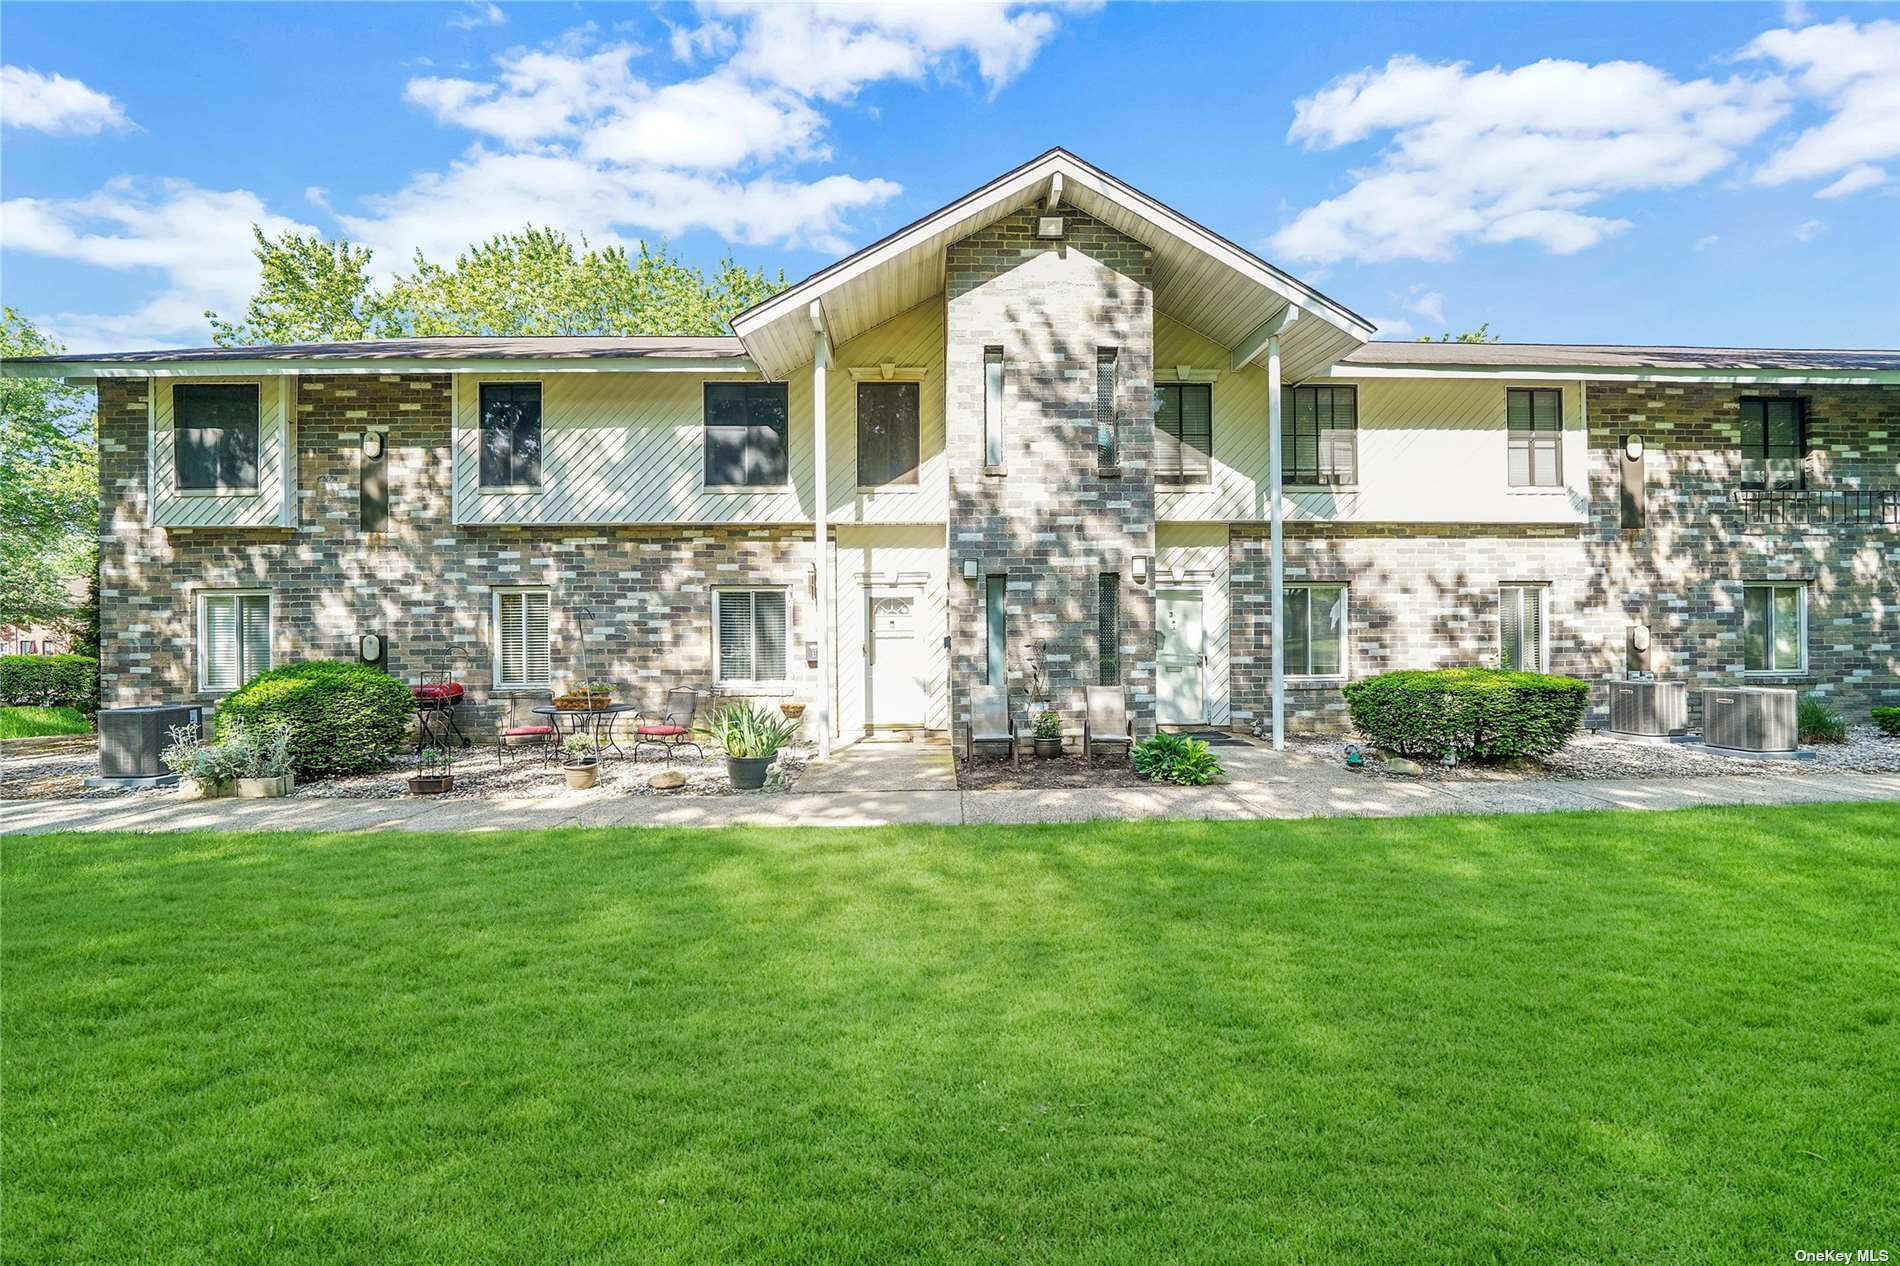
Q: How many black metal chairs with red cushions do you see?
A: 2